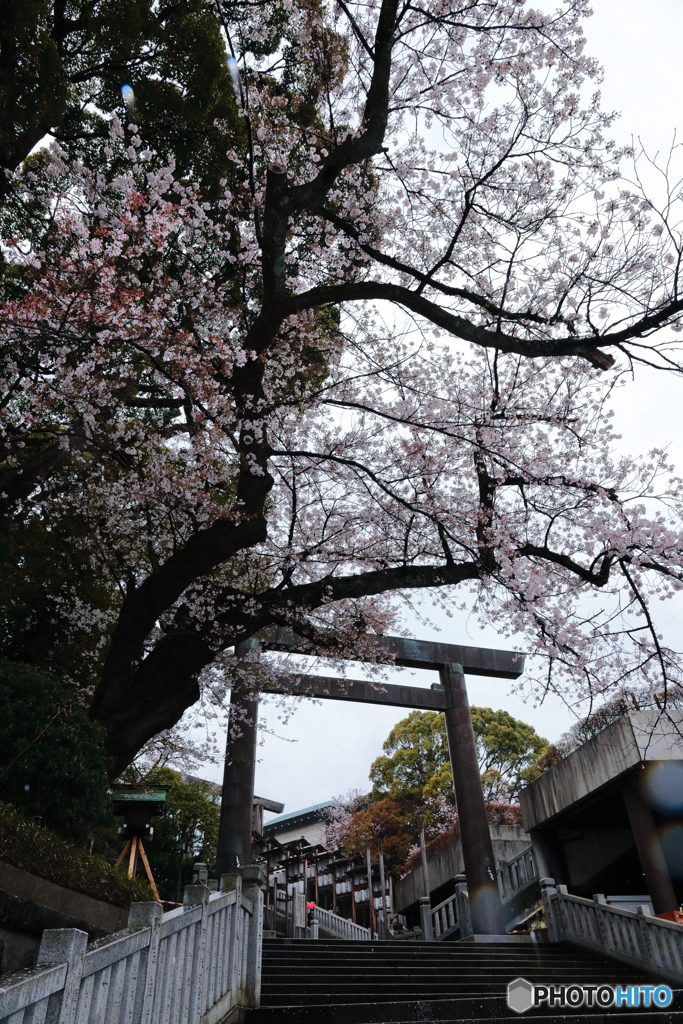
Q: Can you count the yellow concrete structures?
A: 0